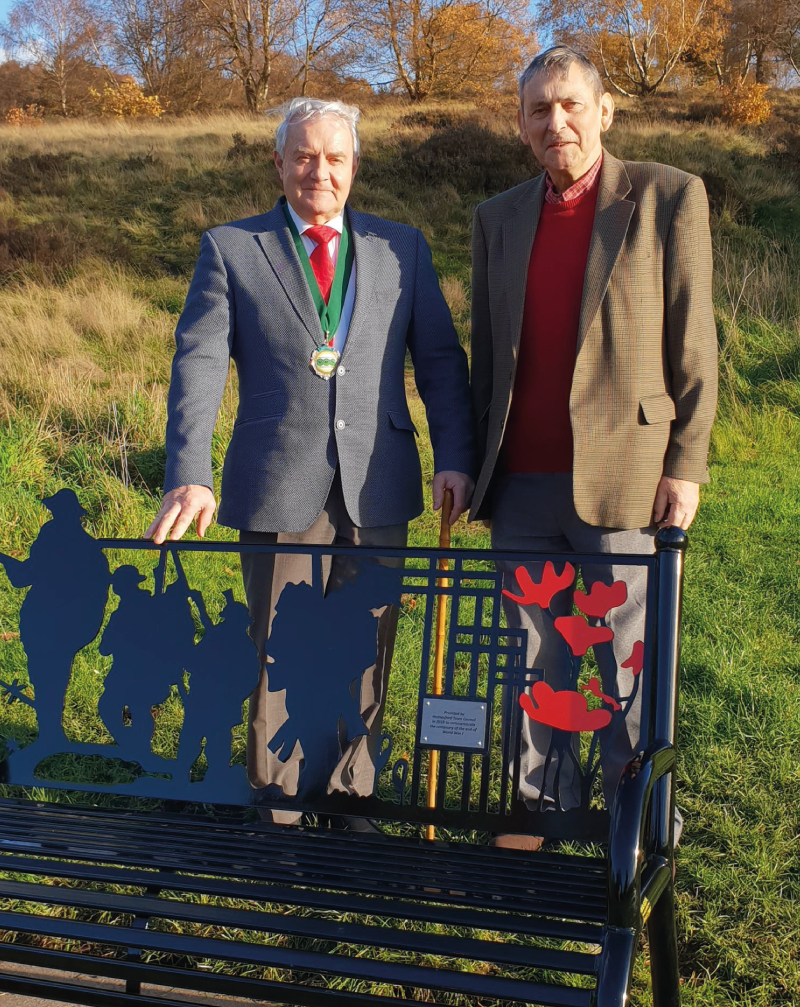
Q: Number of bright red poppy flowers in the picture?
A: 6